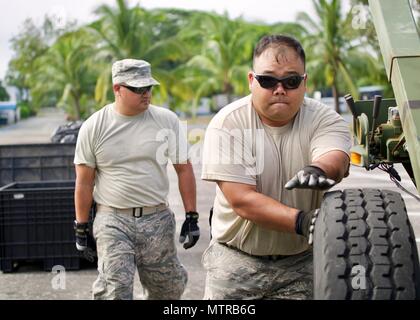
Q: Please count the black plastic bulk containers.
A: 2